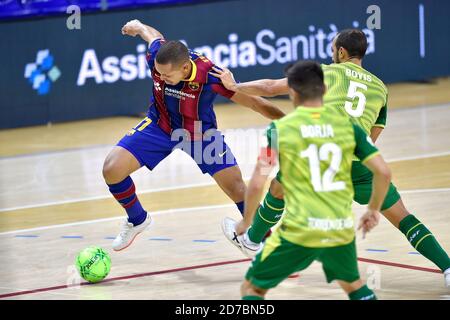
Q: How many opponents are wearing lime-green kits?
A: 2